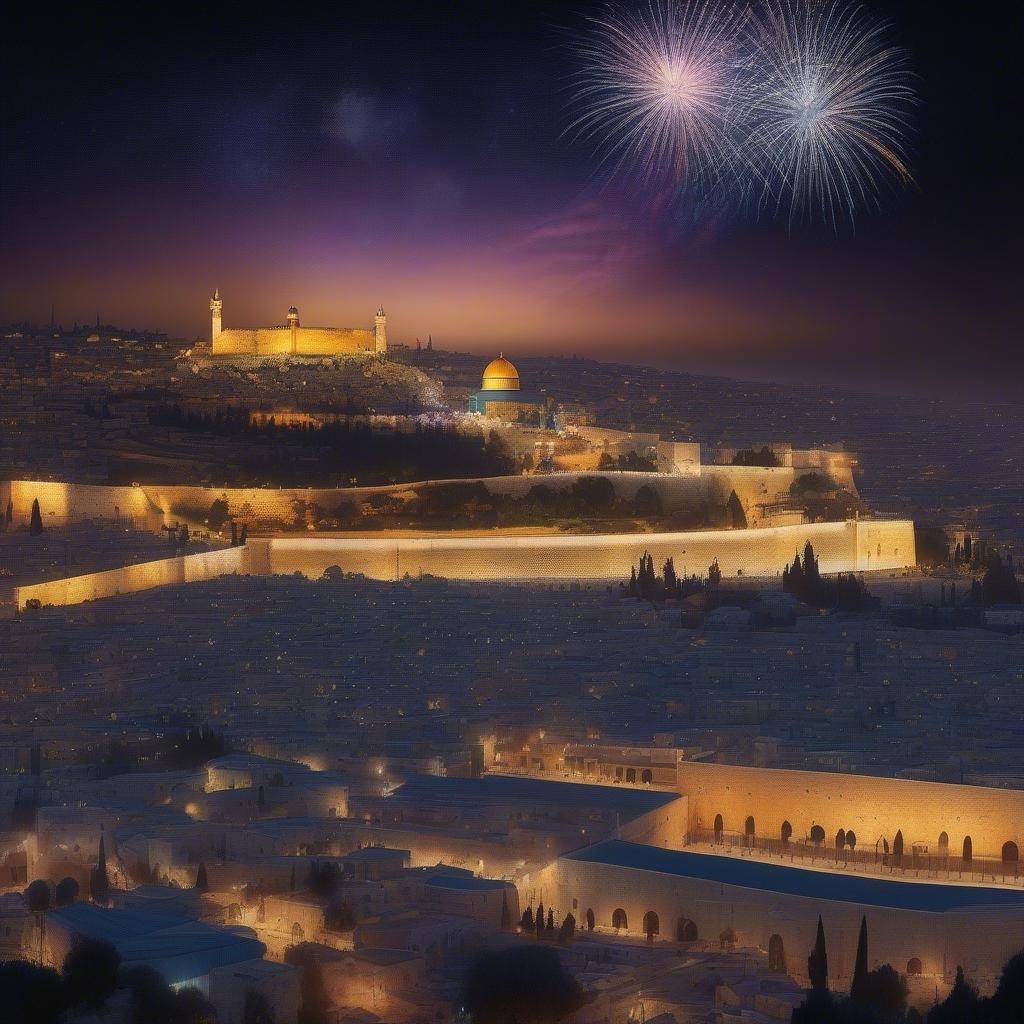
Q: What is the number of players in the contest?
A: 0